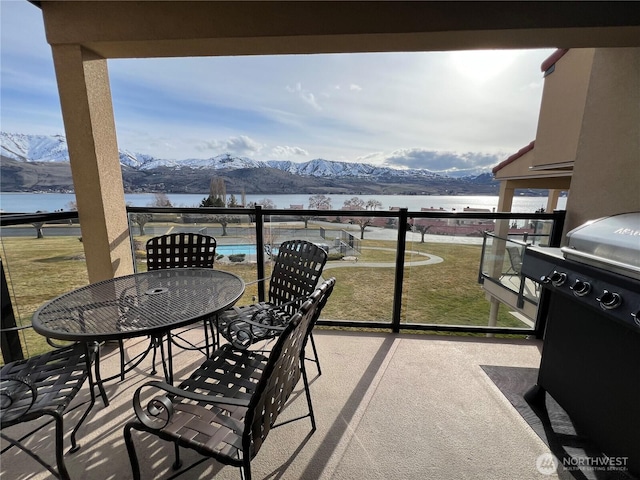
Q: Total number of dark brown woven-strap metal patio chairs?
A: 4